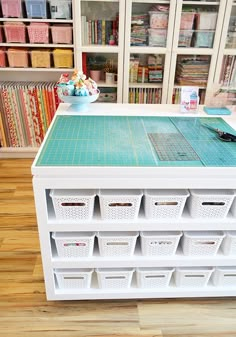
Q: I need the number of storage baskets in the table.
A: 15